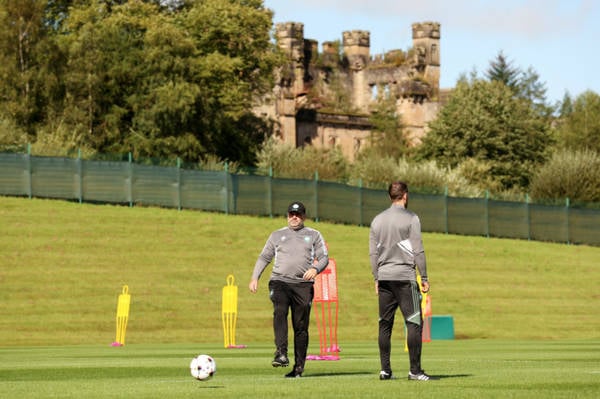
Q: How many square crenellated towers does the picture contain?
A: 3